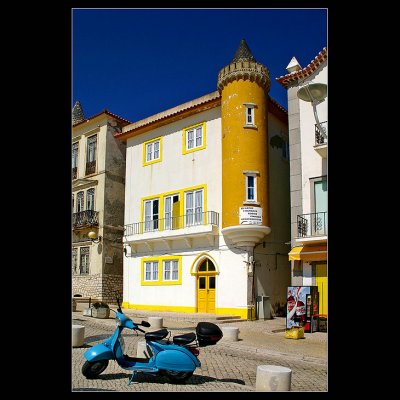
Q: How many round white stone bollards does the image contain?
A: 5